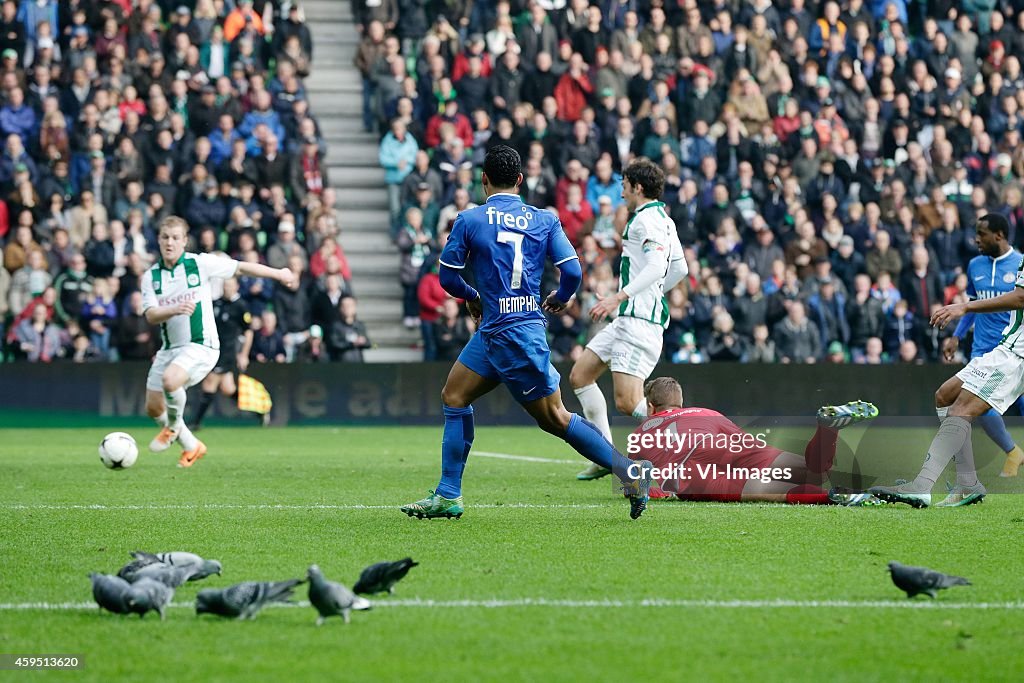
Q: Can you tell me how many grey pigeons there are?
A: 8